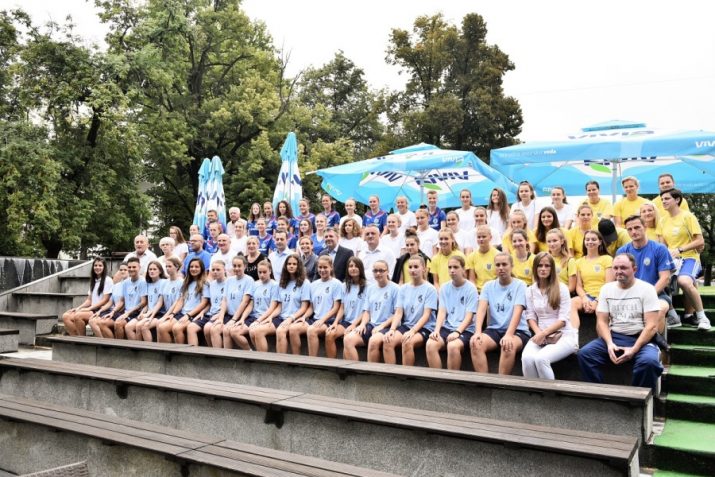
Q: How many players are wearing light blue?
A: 15